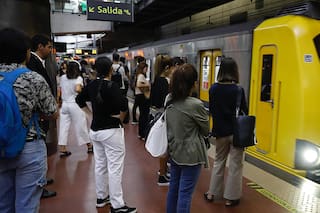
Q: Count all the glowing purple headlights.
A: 0